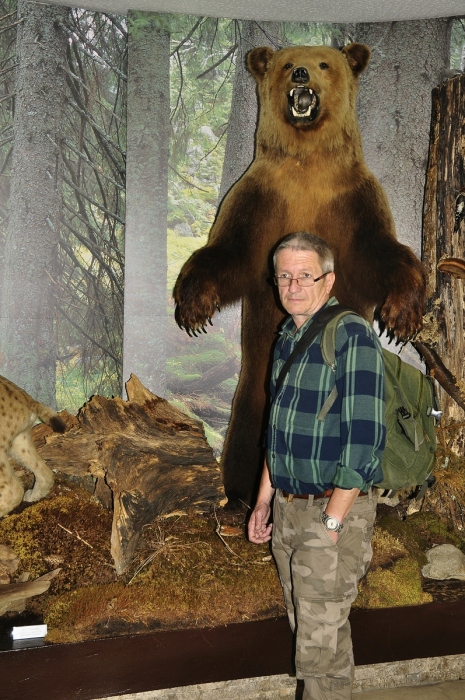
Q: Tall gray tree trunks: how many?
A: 4